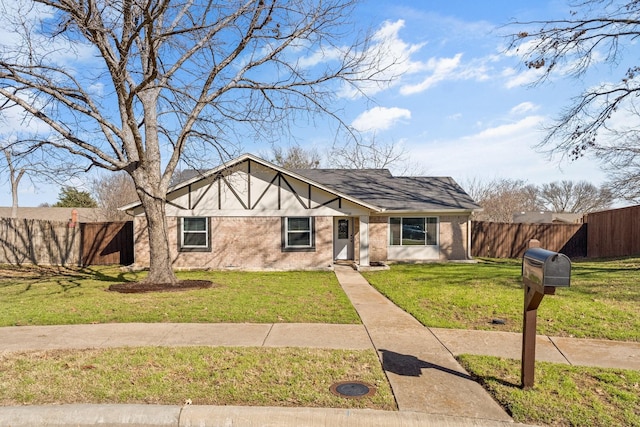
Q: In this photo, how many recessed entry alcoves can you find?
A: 1